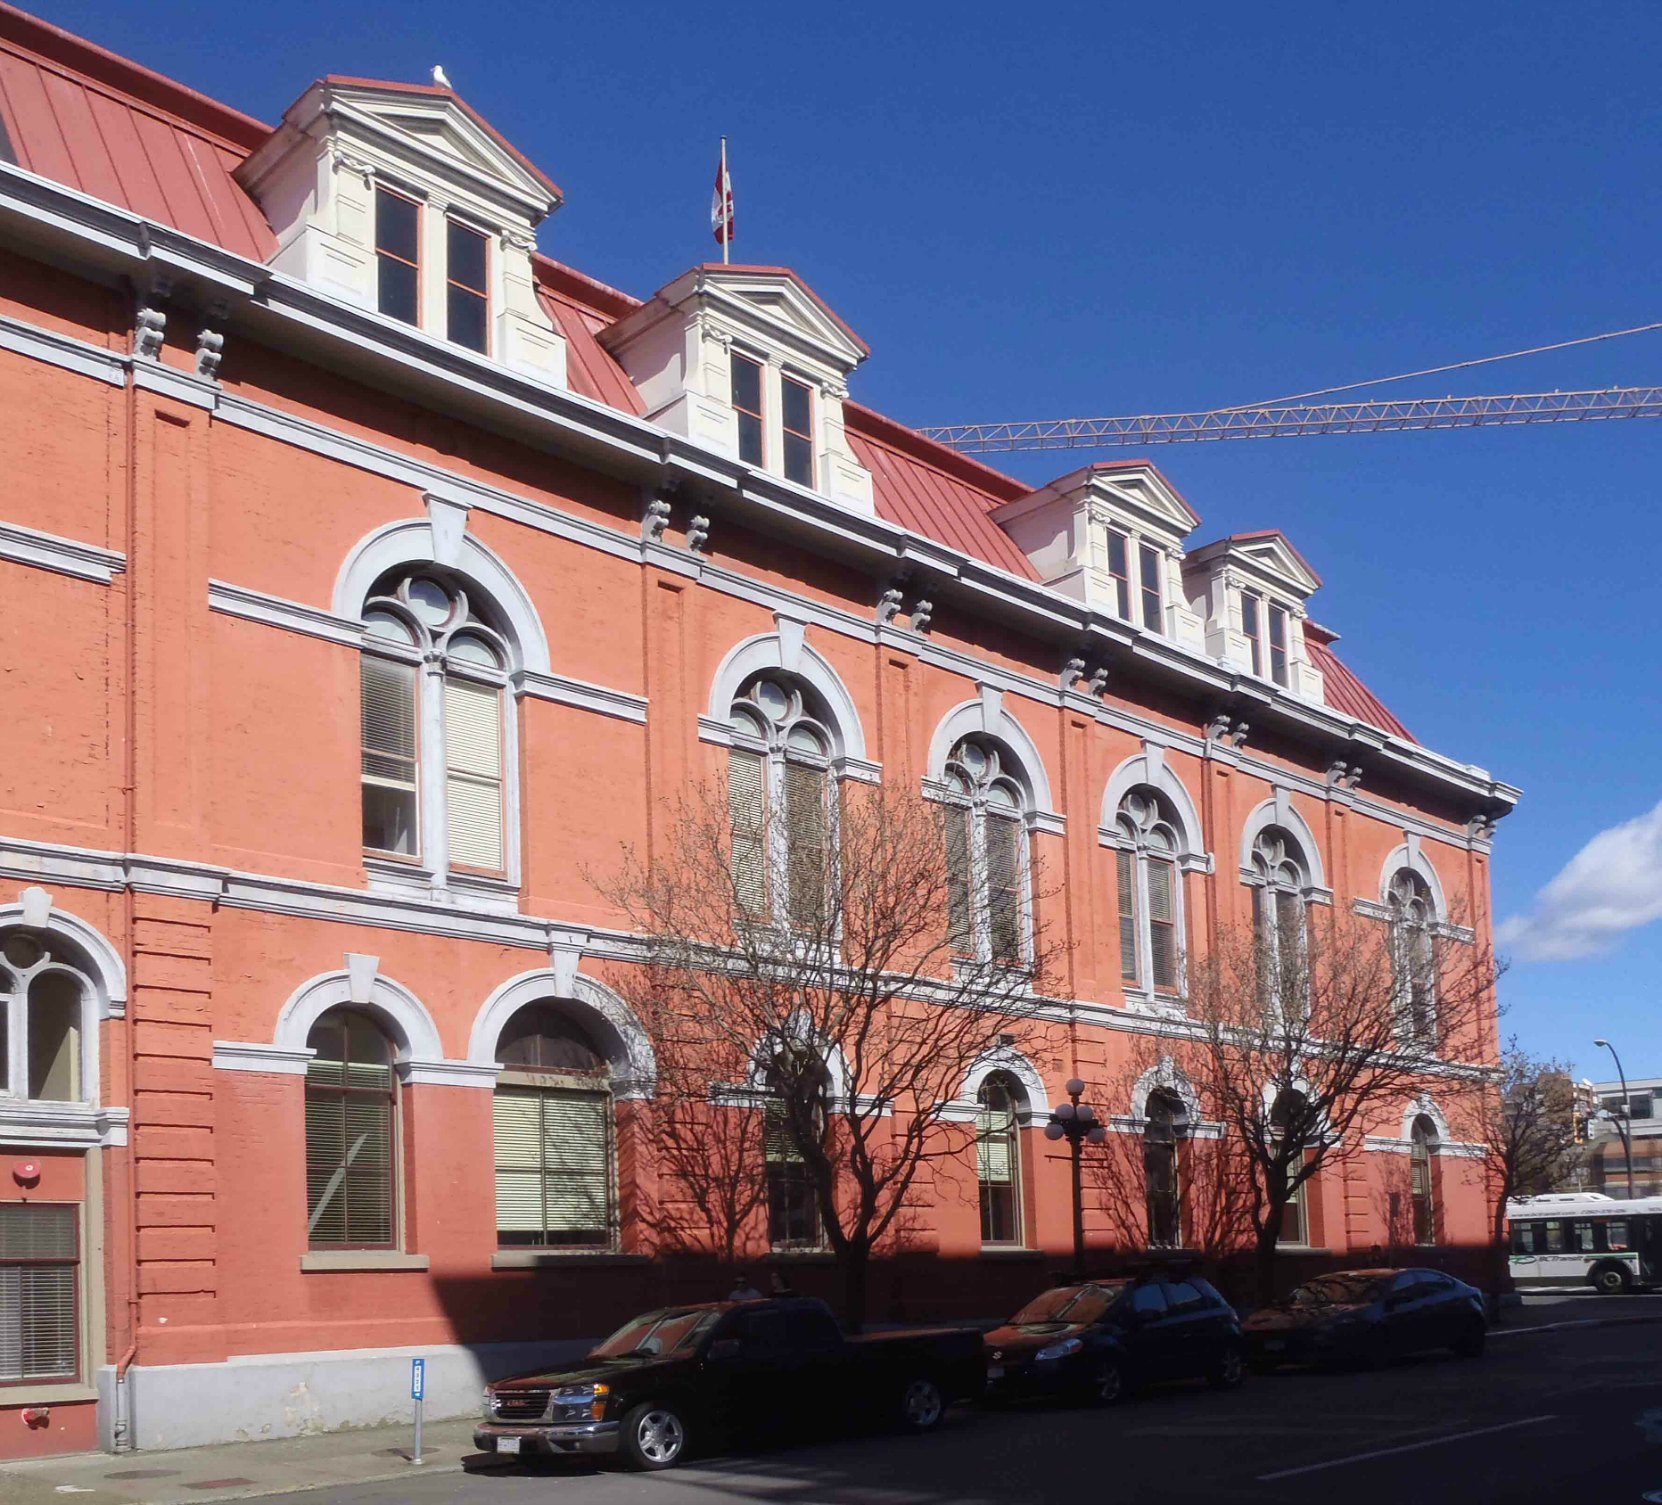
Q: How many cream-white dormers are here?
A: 4